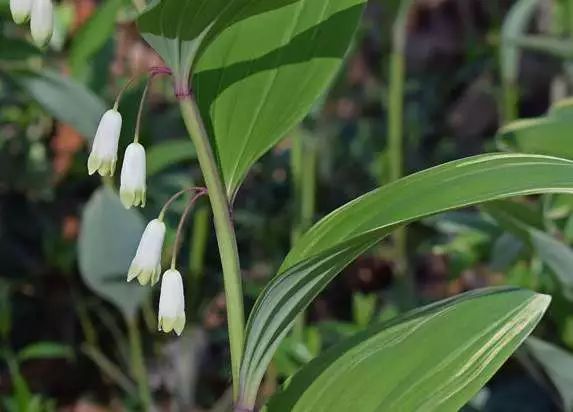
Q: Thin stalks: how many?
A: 4